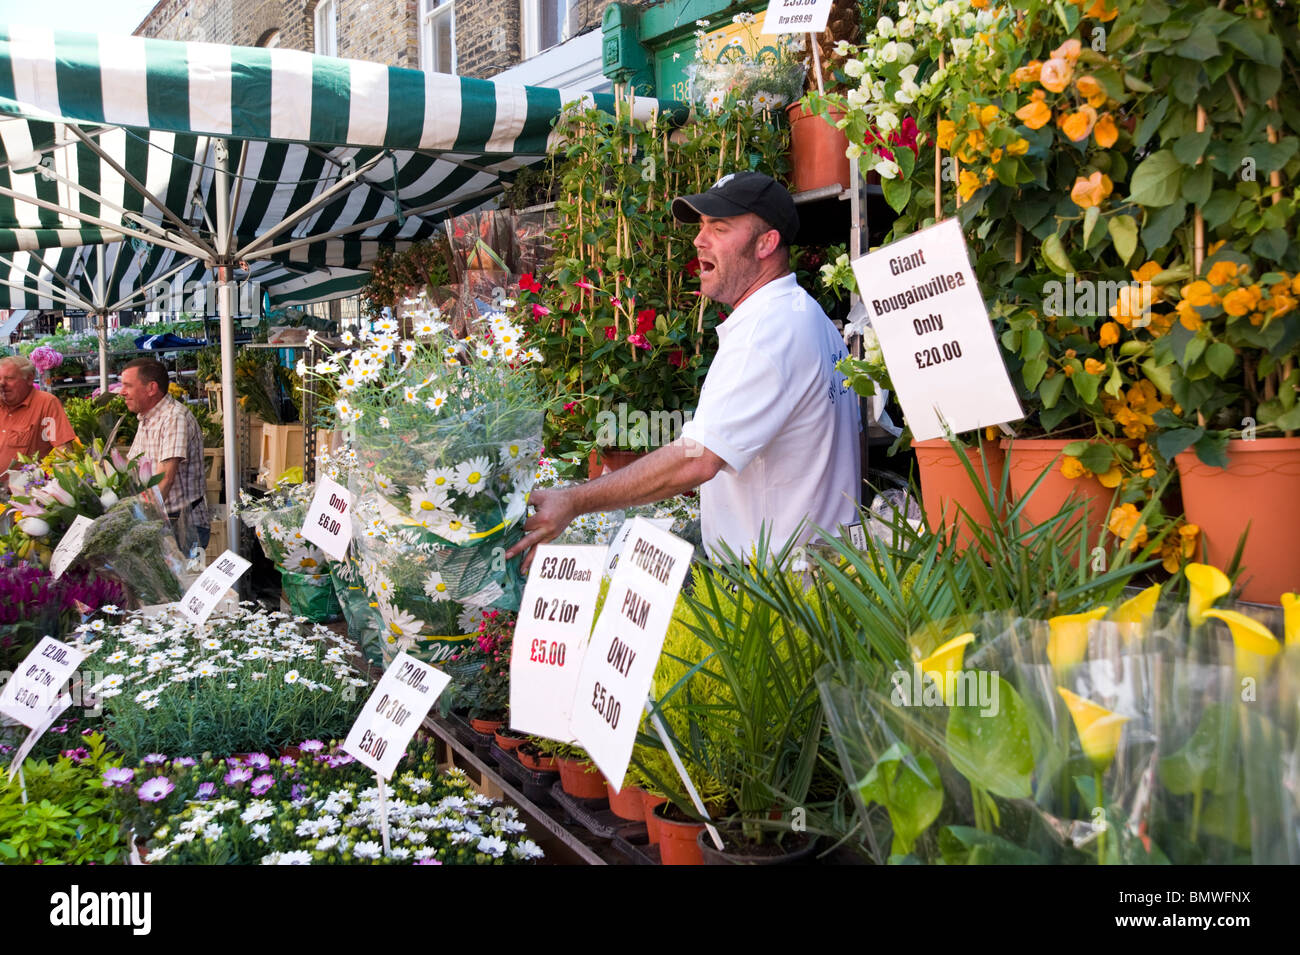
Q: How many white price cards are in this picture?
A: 11